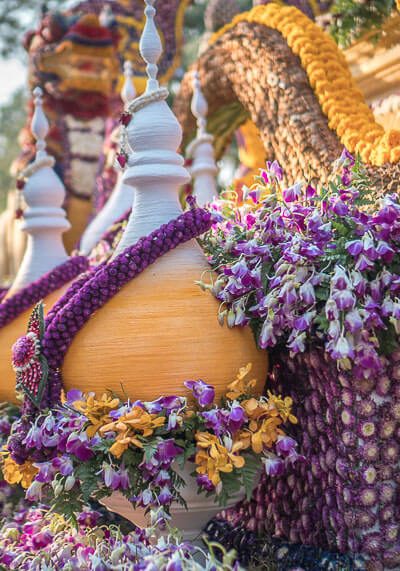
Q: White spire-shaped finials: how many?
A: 4